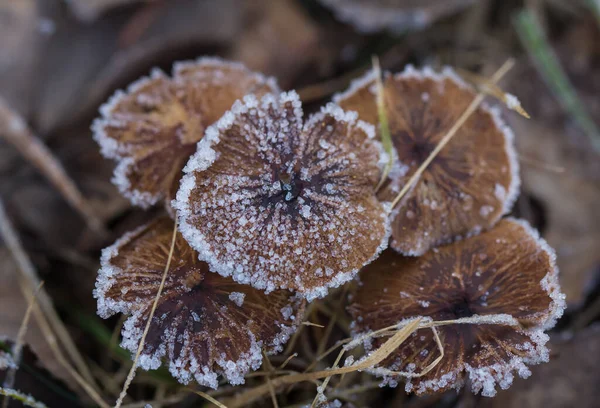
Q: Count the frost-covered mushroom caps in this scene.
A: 5